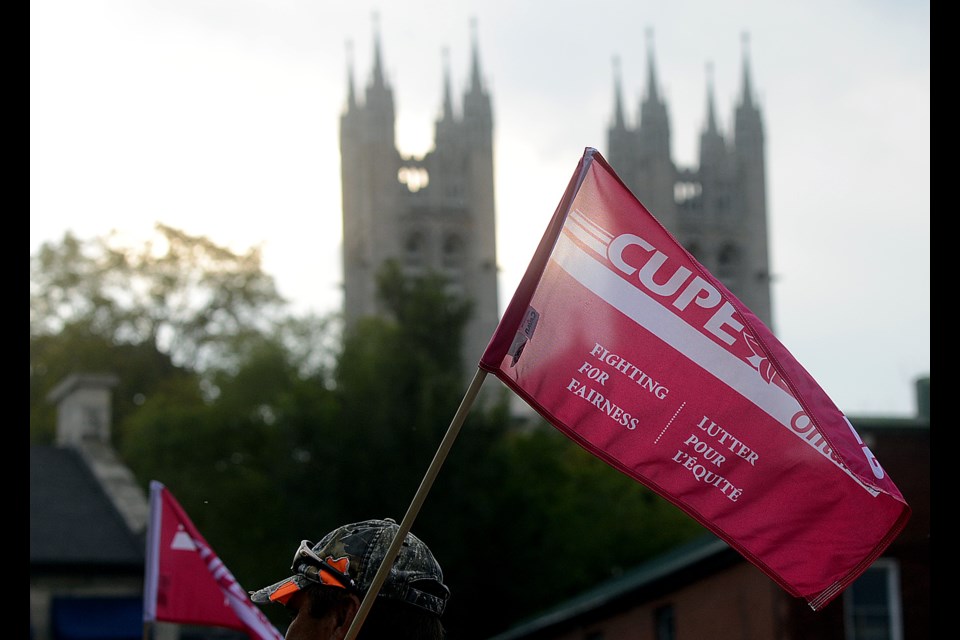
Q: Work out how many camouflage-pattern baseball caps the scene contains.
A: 1